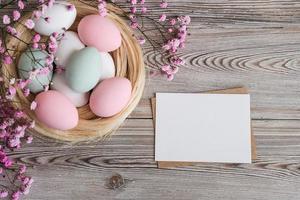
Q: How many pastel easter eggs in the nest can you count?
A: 9